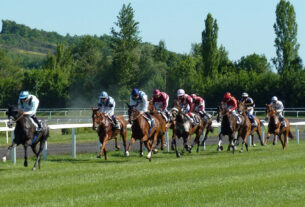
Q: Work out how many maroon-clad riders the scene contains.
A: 3